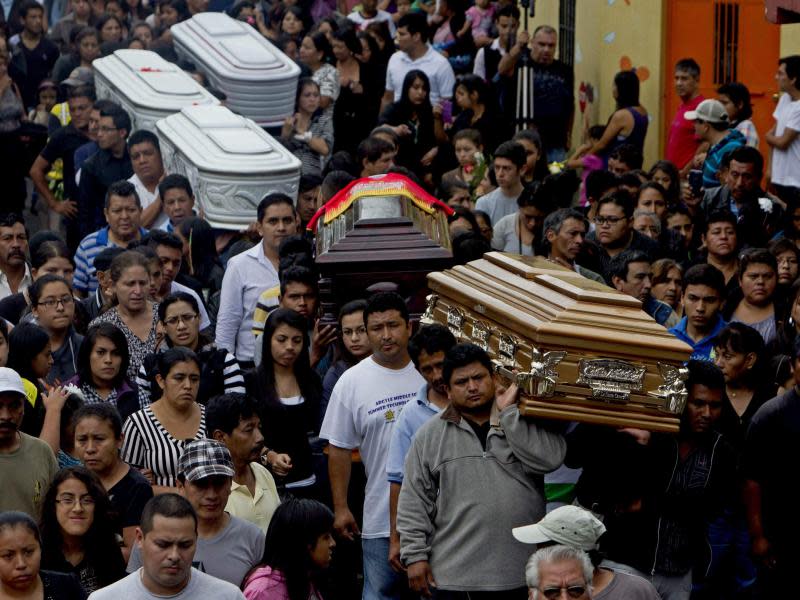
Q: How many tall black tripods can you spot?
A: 1